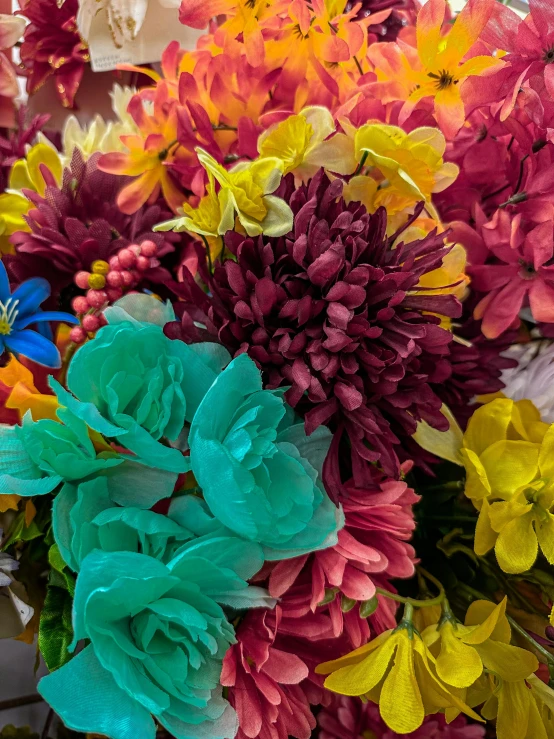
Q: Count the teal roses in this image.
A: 5